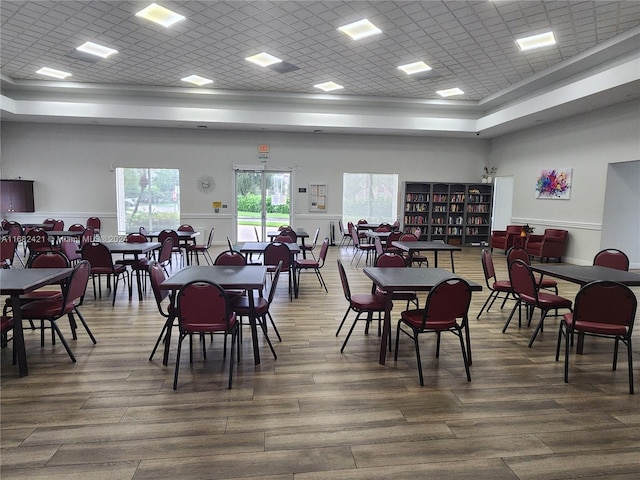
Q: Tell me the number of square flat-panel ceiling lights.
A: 10